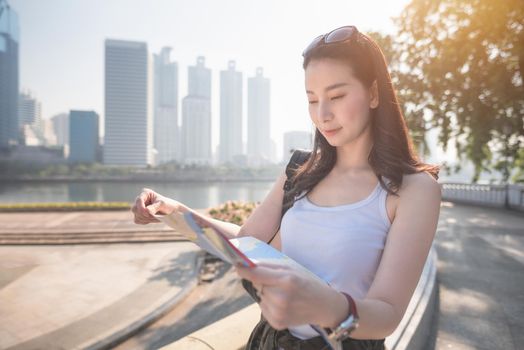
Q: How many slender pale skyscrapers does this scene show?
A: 4